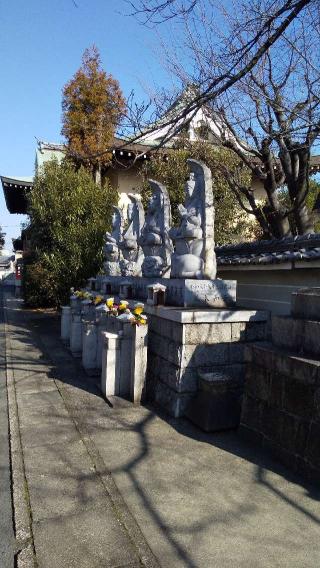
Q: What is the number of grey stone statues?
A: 4